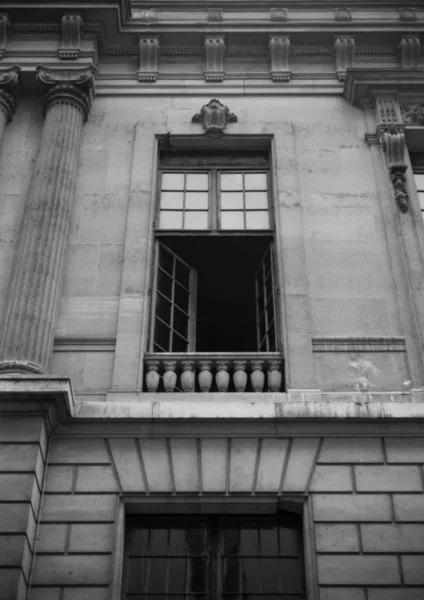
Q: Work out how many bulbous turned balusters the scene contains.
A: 8